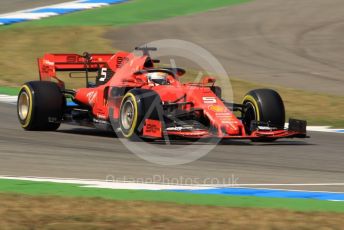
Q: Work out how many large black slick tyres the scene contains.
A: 3